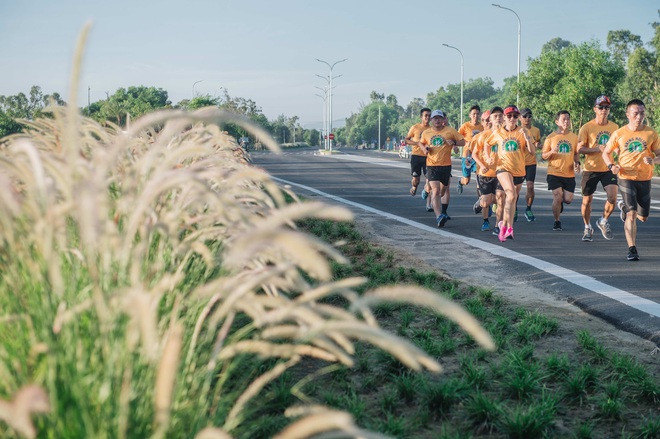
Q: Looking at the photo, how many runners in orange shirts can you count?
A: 11